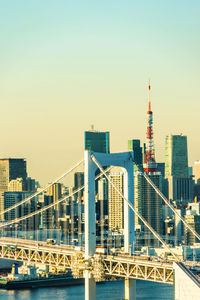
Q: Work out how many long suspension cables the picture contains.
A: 4